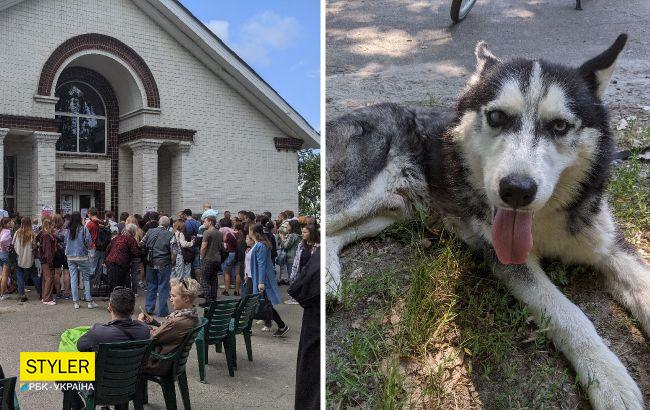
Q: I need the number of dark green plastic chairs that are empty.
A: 2